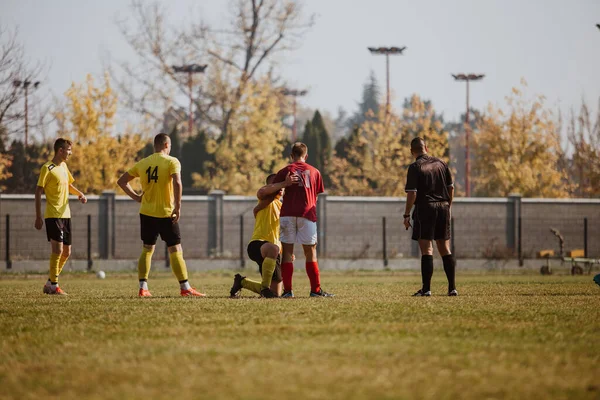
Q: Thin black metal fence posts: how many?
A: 8